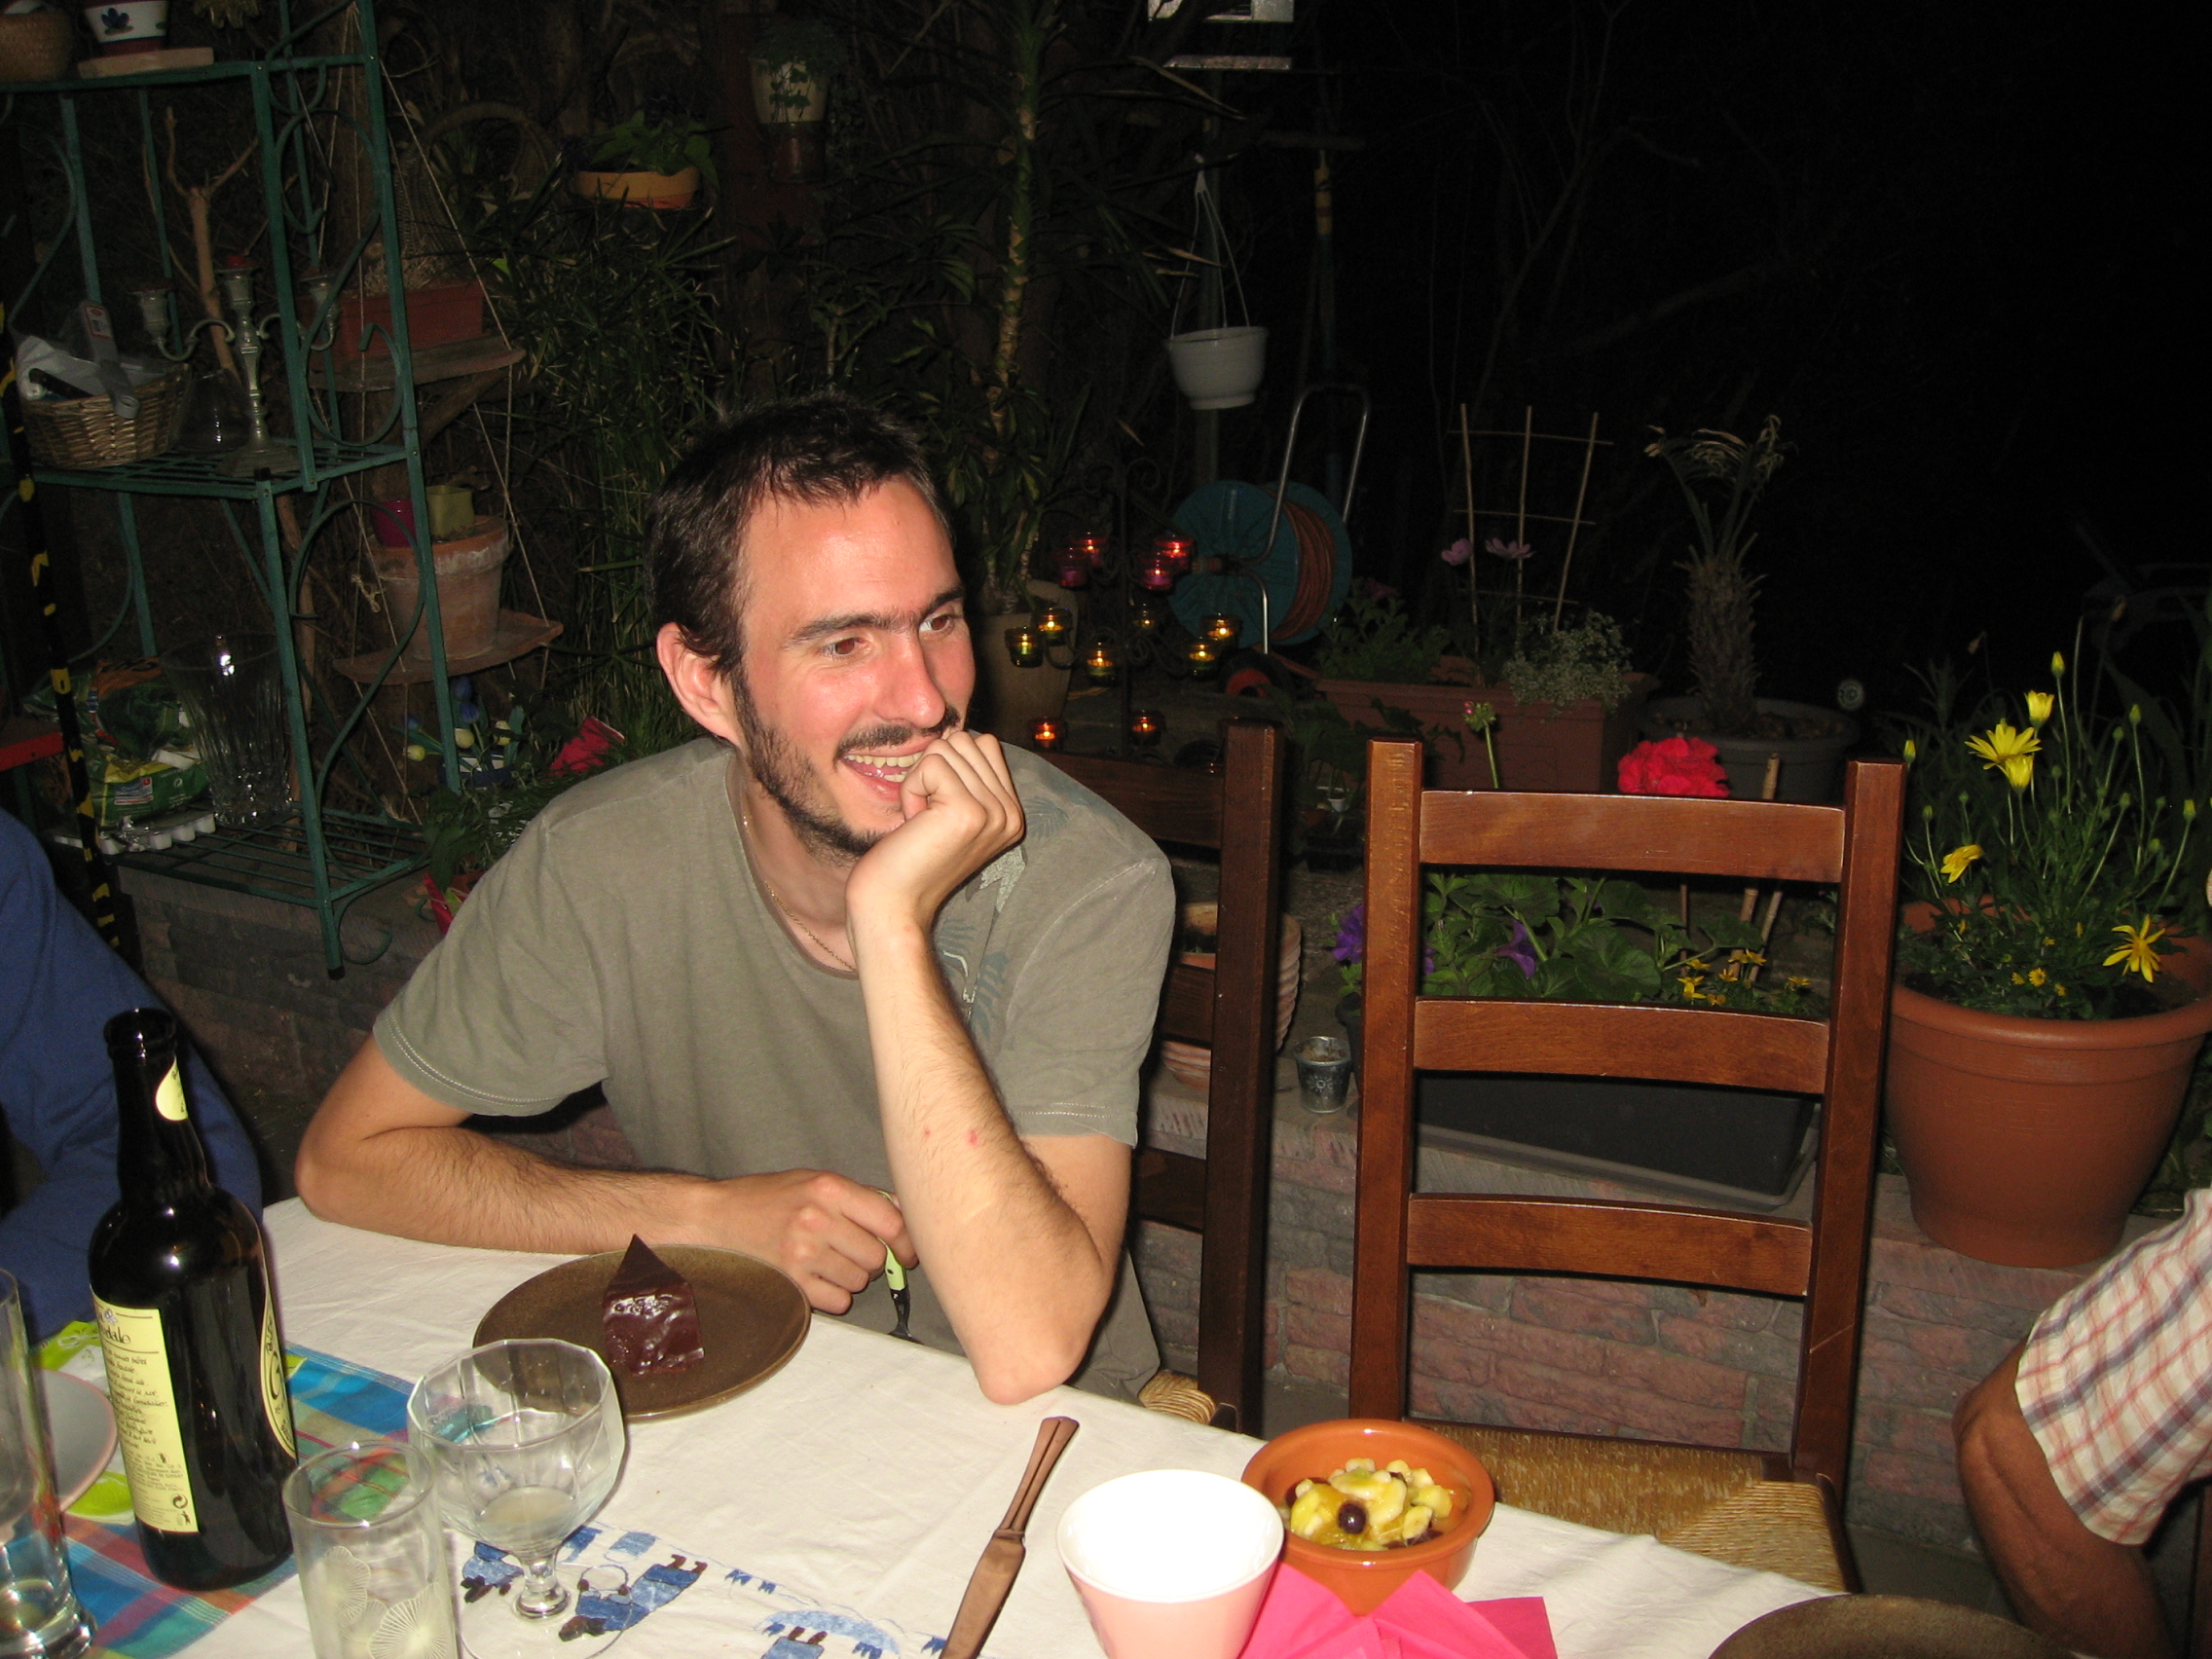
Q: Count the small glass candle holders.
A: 12